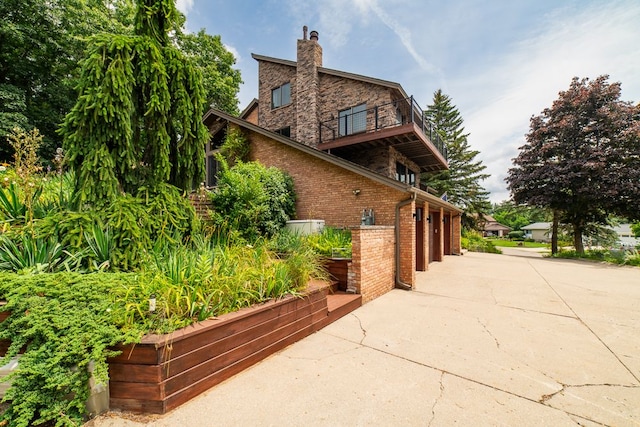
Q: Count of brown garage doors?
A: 3